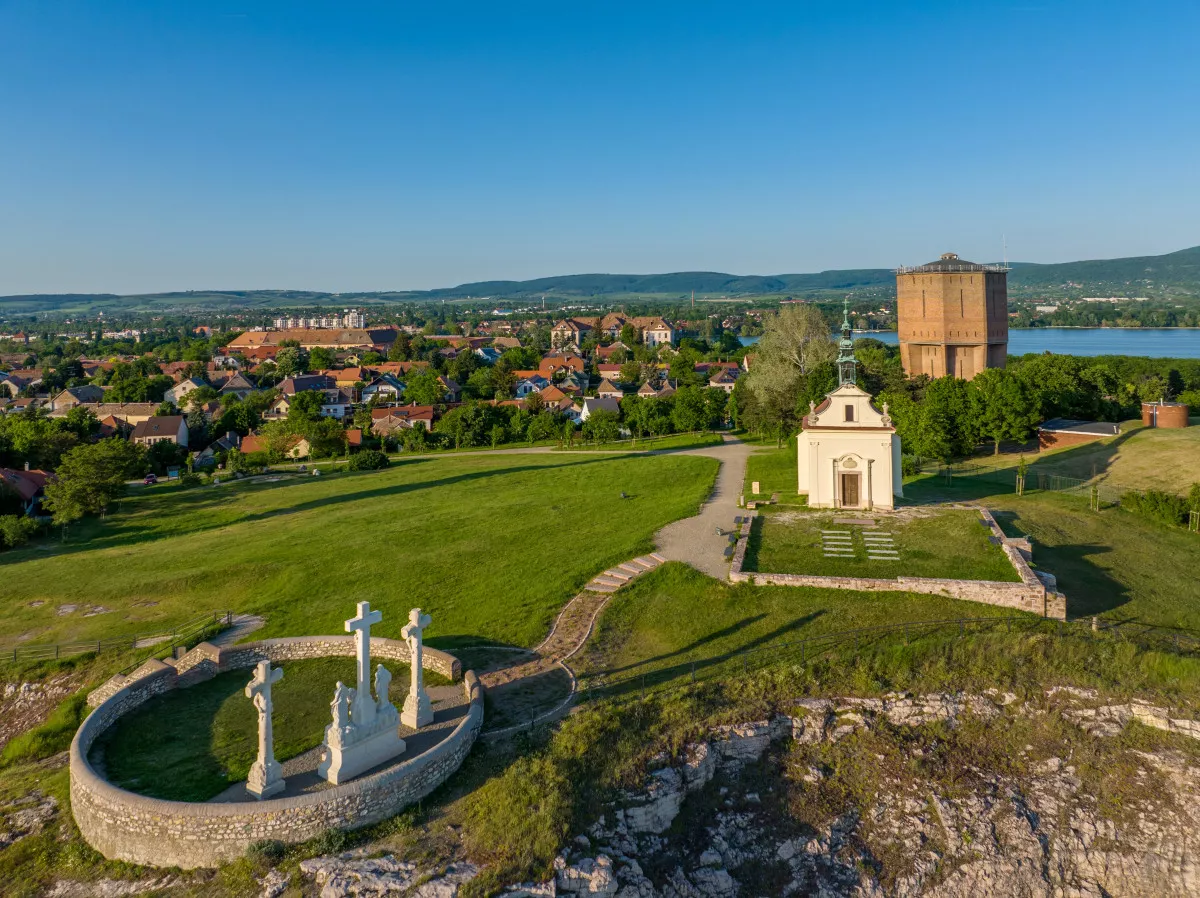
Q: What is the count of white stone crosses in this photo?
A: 3